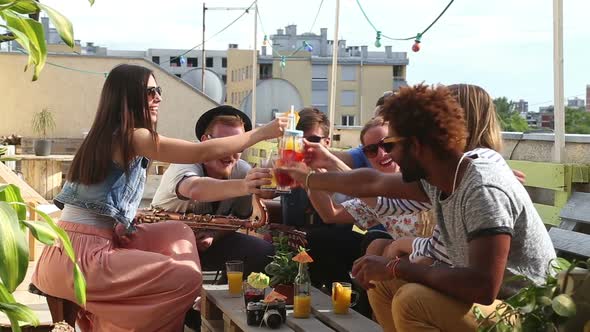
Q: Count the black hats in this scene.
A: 1